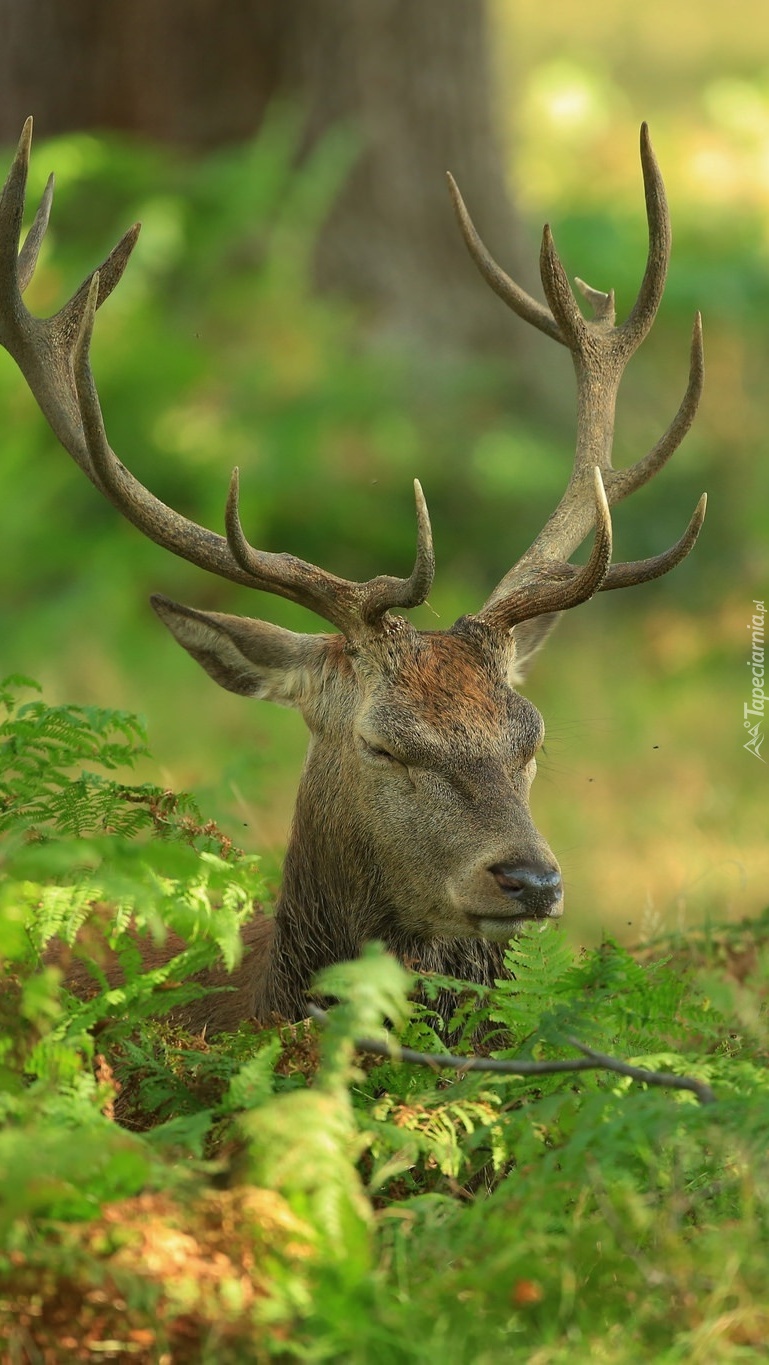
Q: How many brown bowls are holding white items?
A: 0